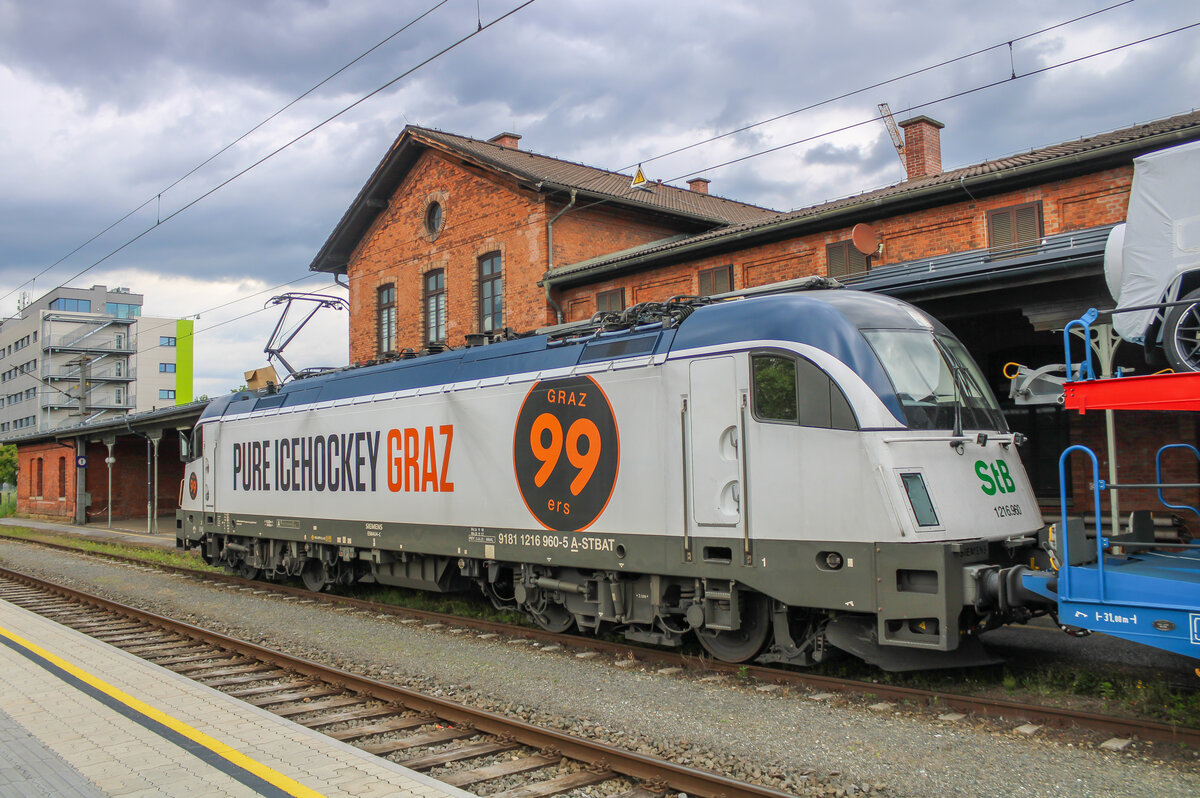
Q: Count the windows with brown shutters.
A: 4